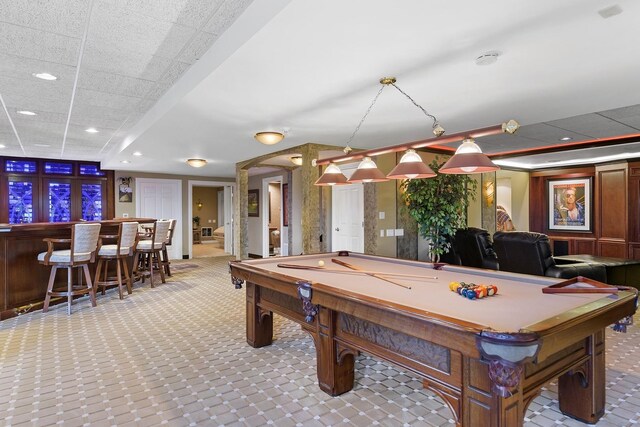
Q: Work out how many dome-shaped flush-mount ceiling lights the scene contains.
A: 3